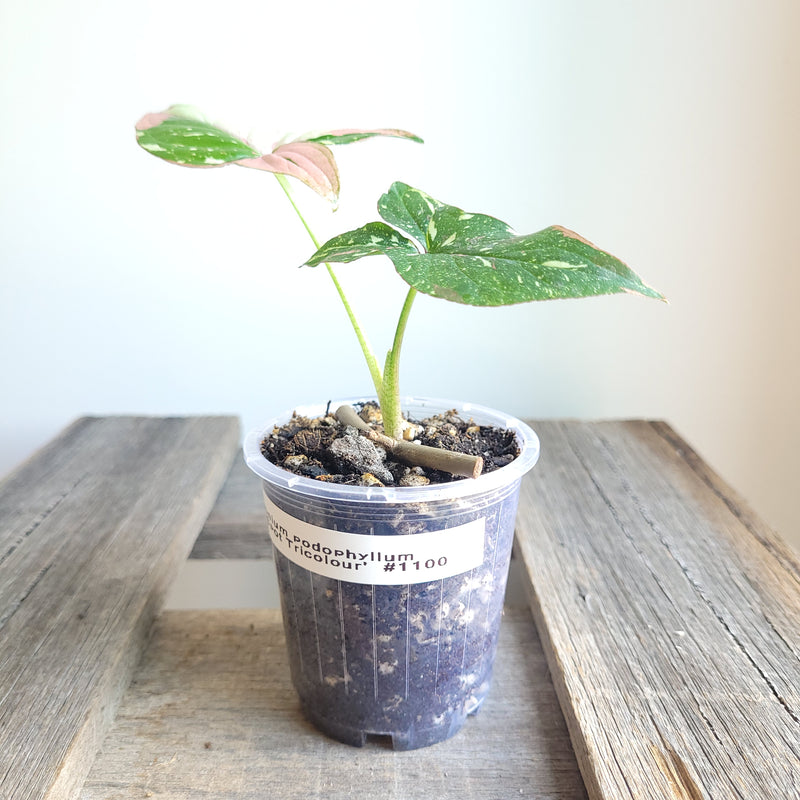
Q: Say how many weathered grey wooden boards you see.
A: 4